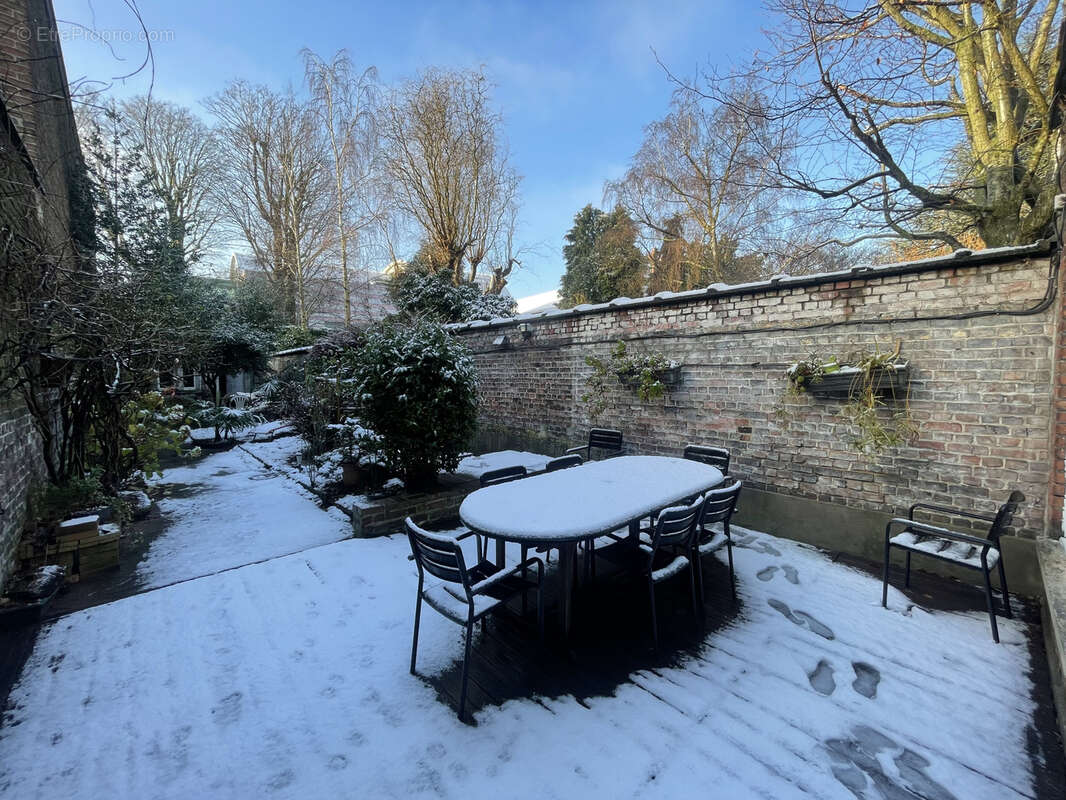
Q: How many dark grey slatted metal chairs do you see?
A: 8